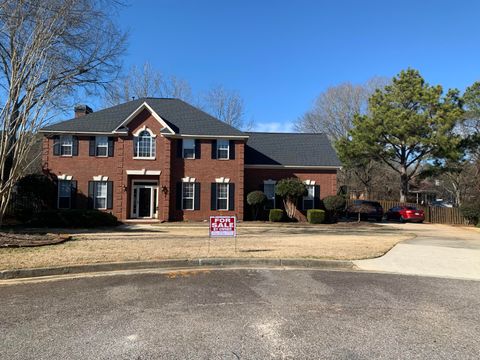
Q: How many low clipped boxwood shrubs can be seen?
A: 2